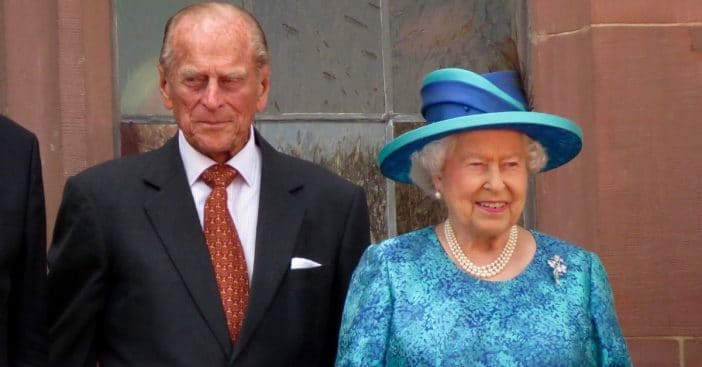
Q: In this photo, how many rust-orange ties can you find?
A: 1